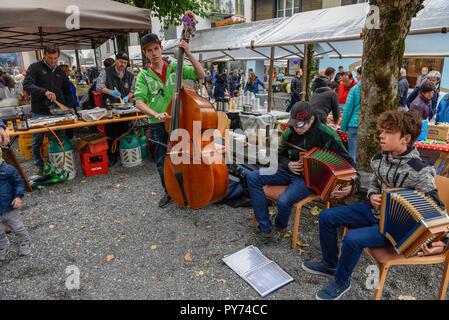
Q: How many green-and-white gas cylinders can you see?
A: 2